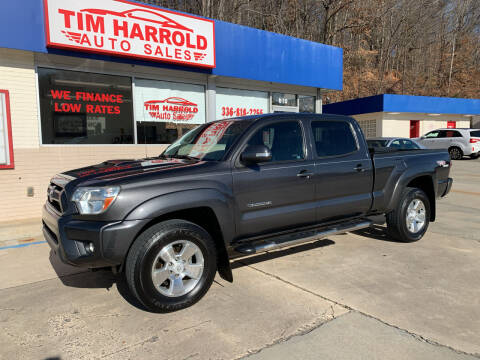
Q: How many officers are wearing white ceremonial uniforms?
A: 0